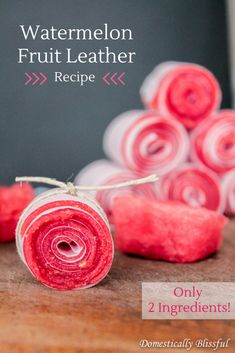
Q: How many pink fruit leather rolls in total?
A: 7